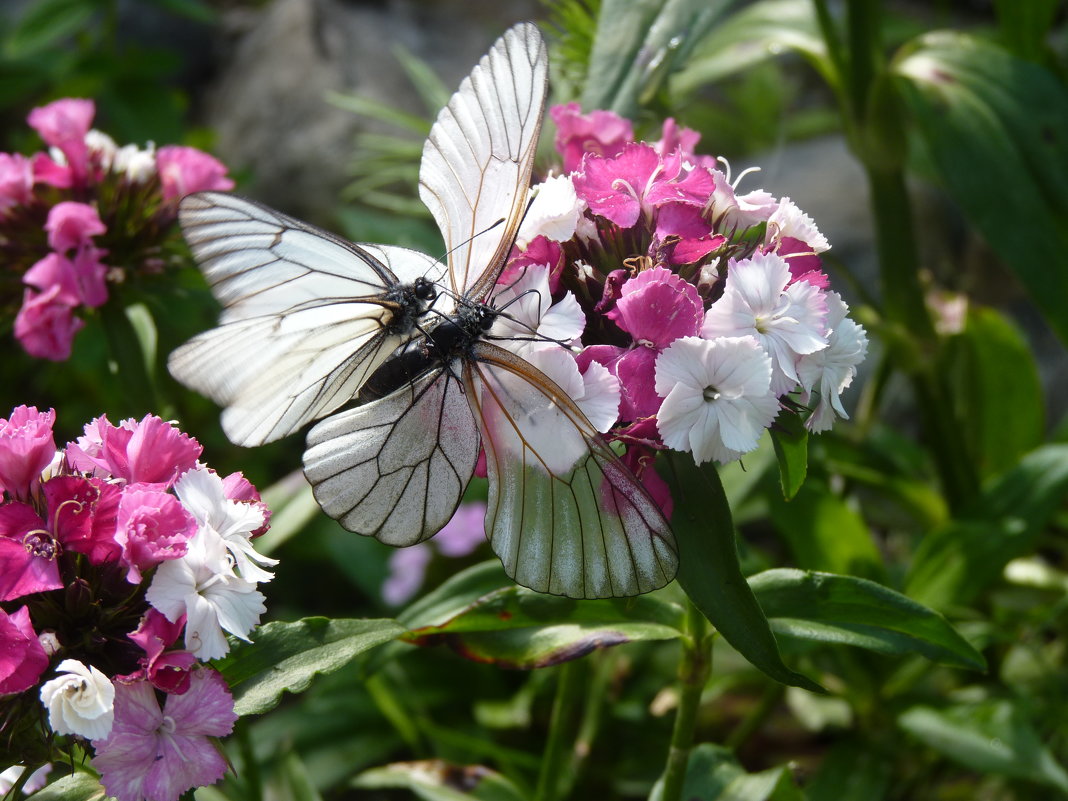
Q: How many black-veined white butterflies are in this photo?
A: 2